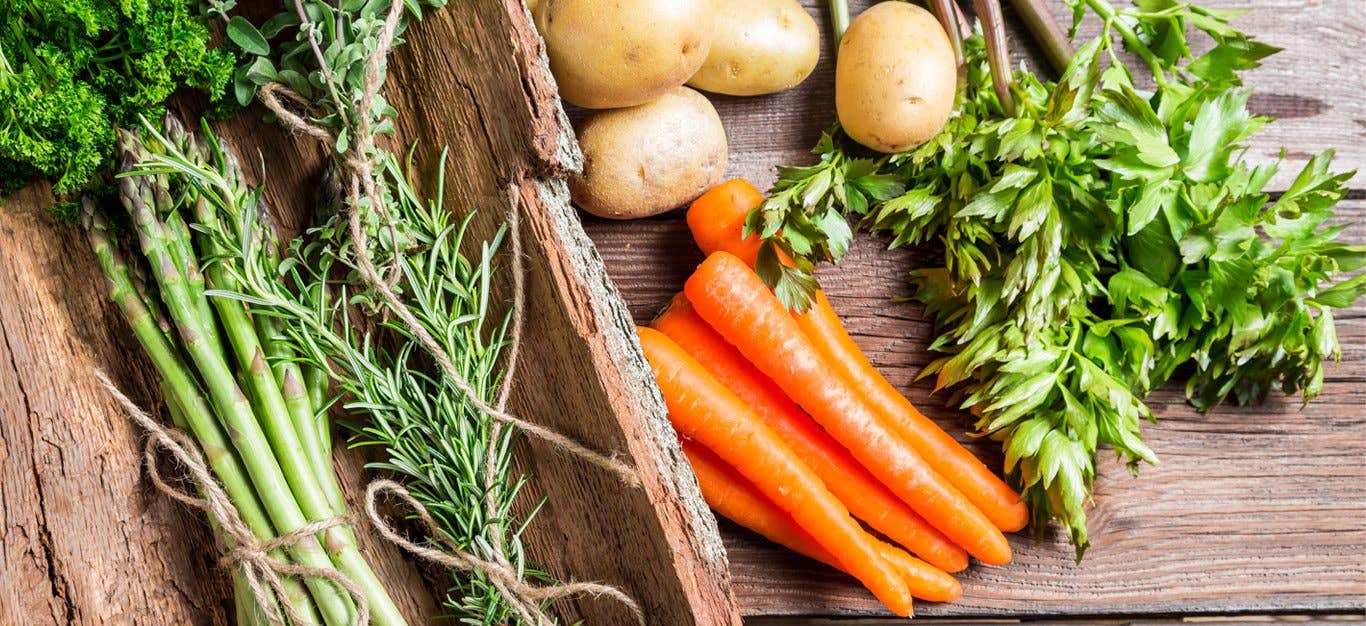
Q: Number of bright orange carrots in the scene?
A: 5